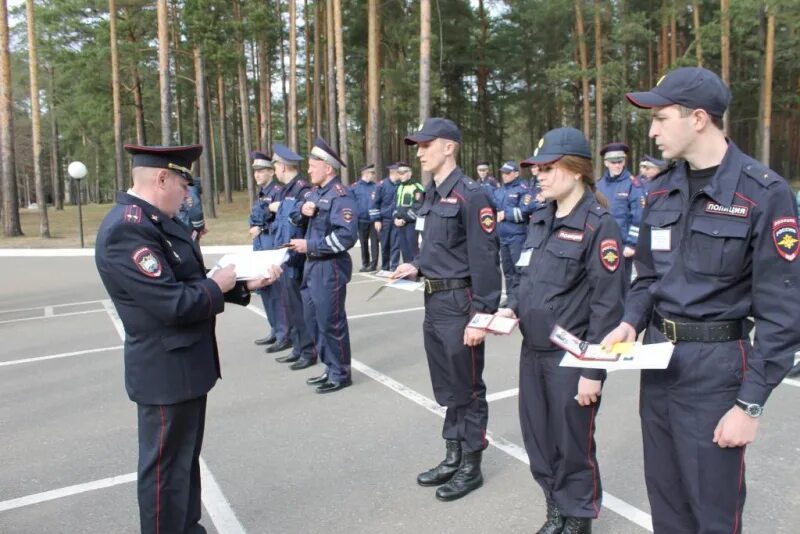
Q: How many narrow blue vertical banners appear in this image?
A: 0